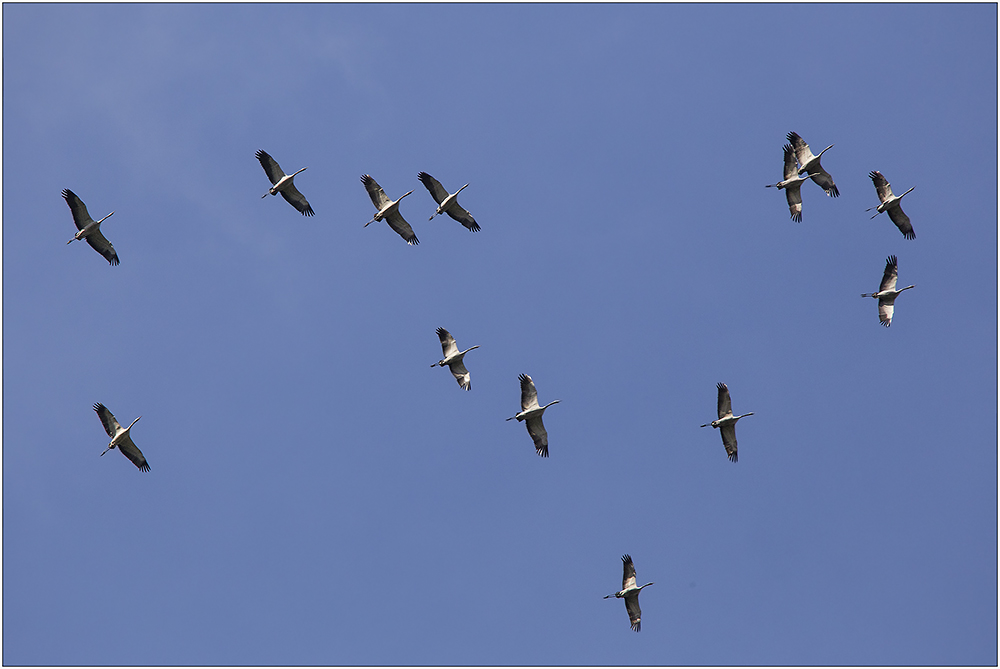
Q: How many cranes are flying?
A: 13